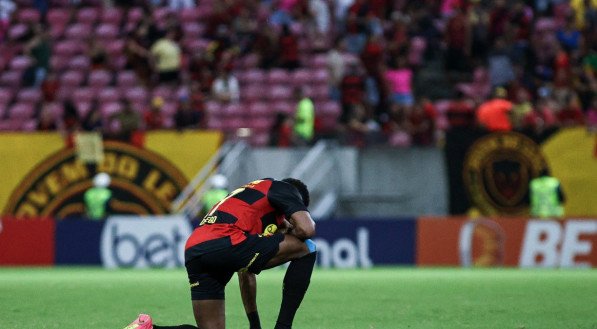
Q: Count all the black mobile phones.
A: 0